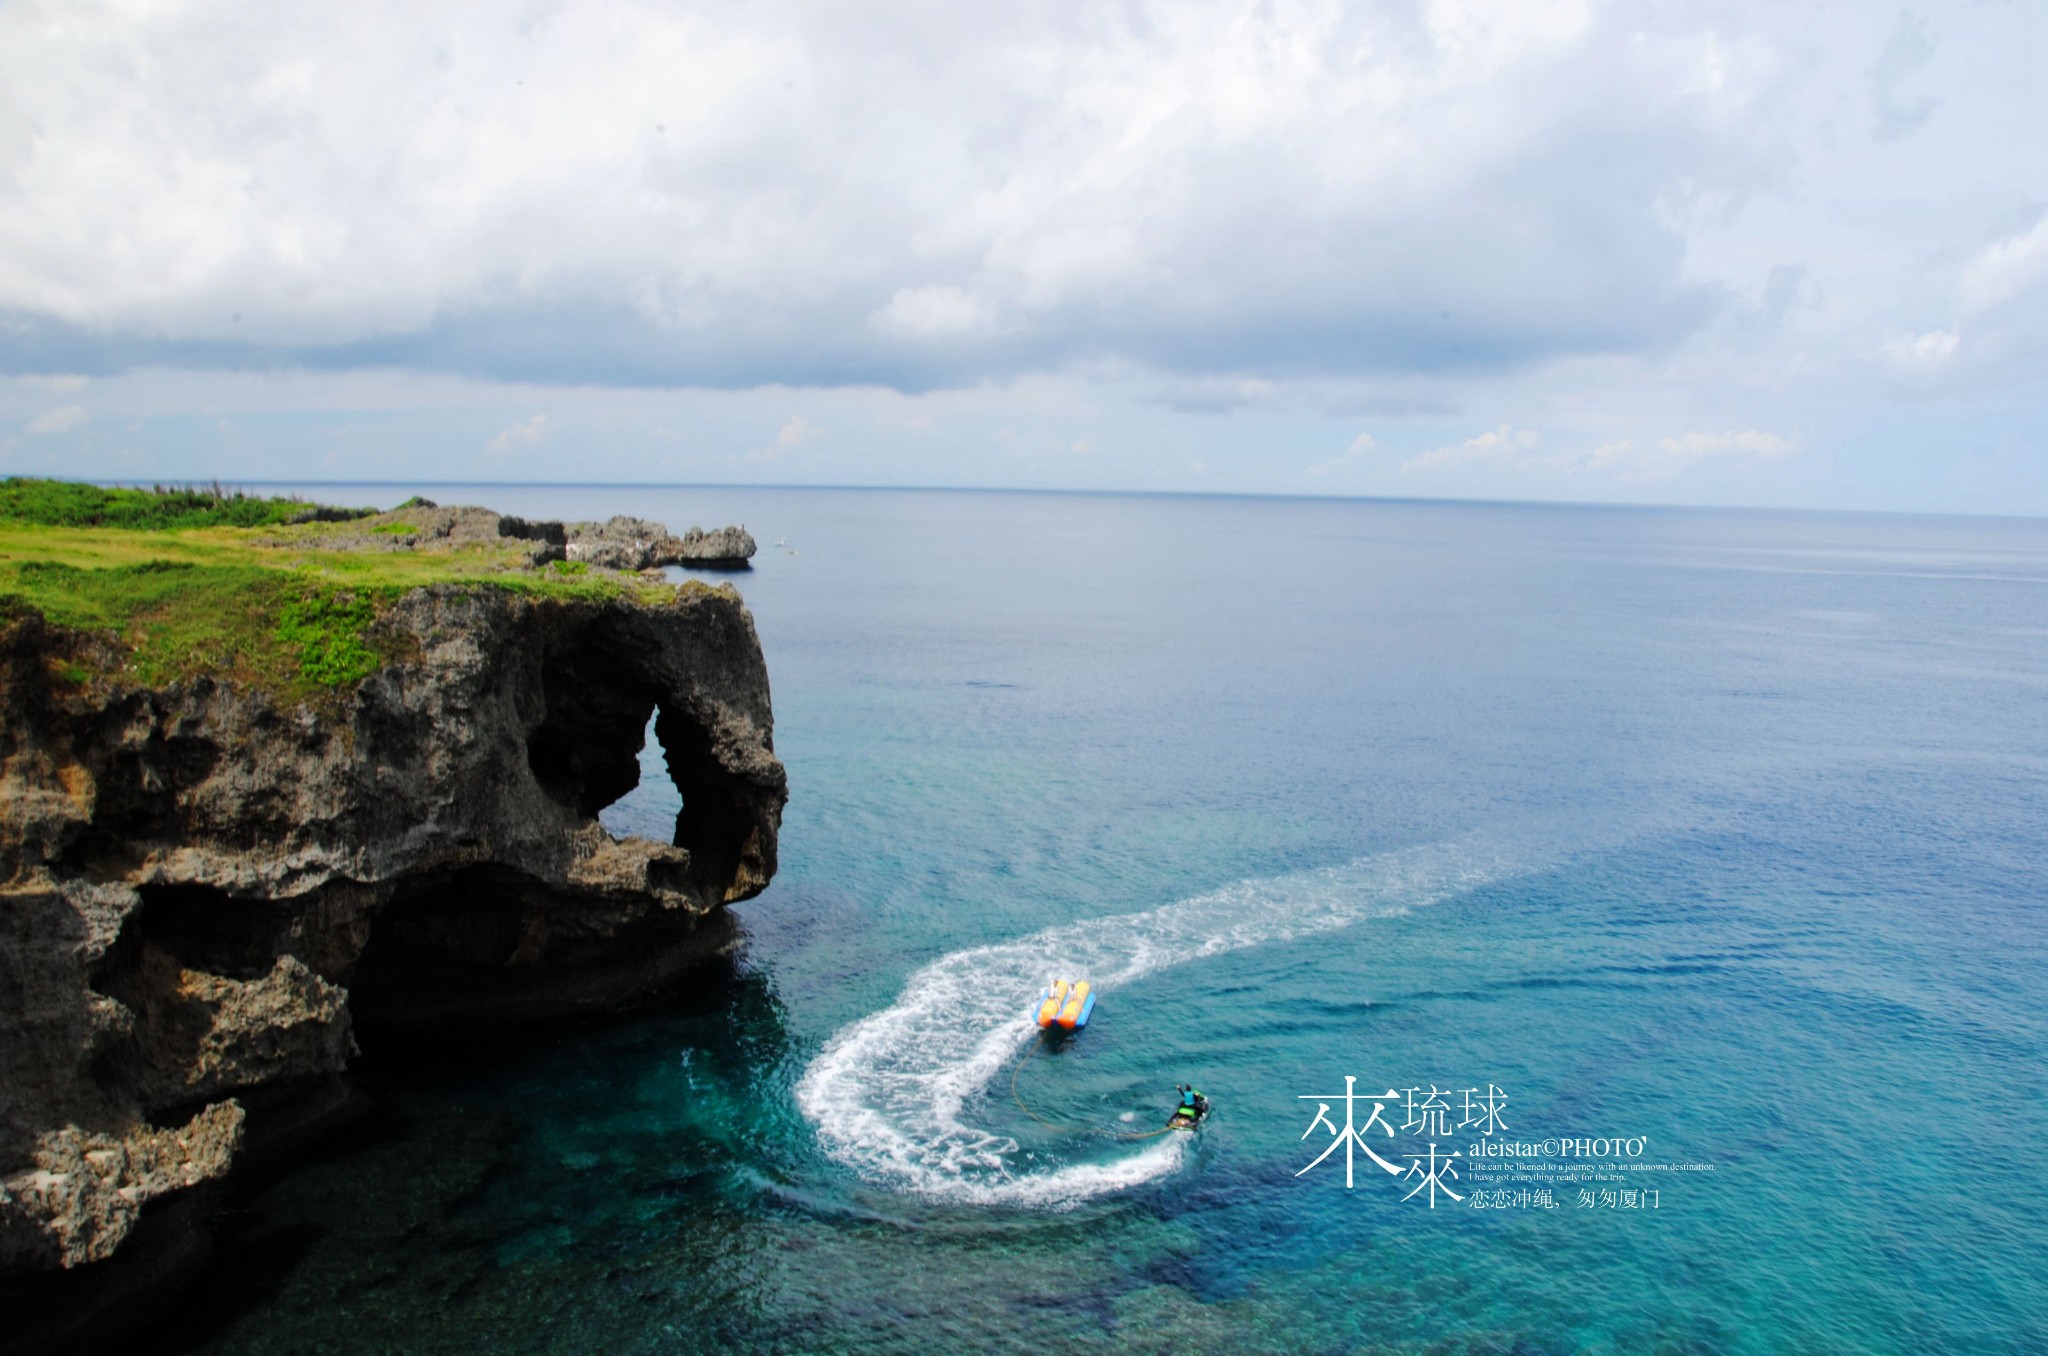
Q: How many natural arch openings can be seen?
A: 1